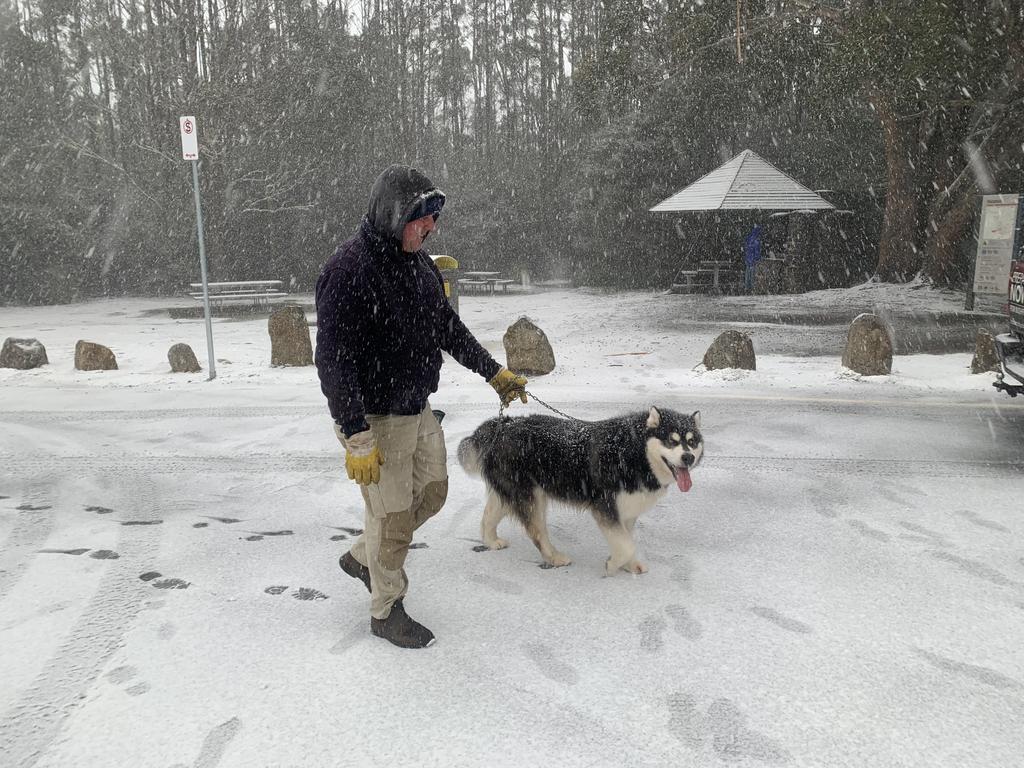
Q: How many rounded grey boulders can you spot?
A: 8